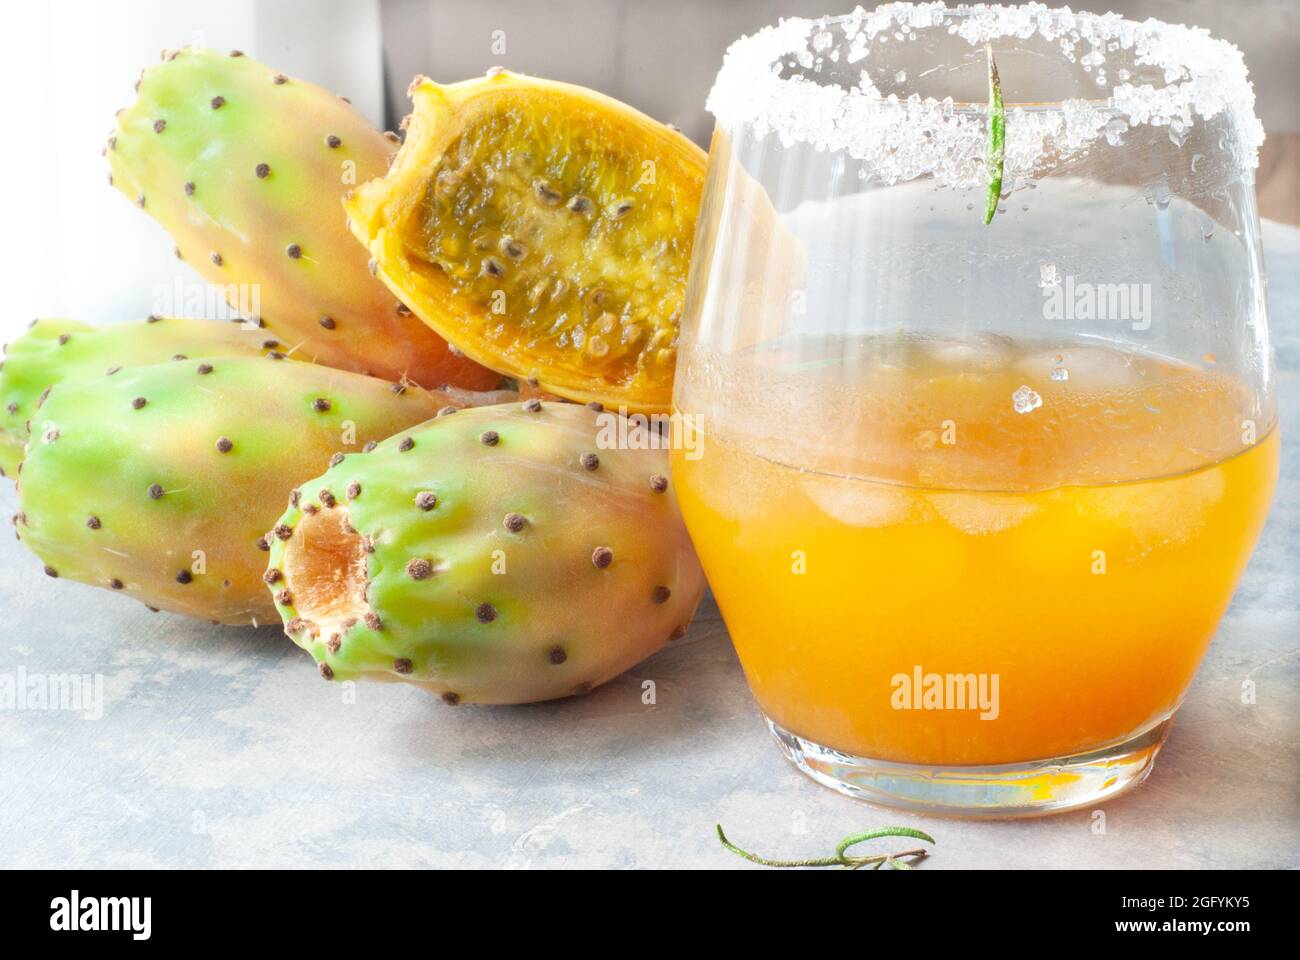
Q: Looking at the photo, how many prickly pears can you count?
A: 5